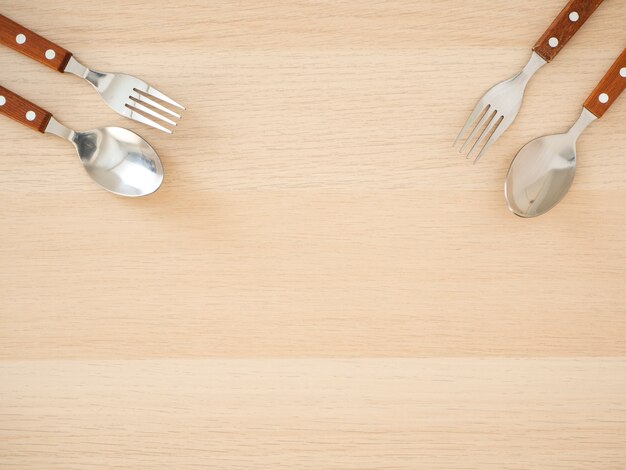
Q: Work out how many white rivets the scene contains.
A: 8